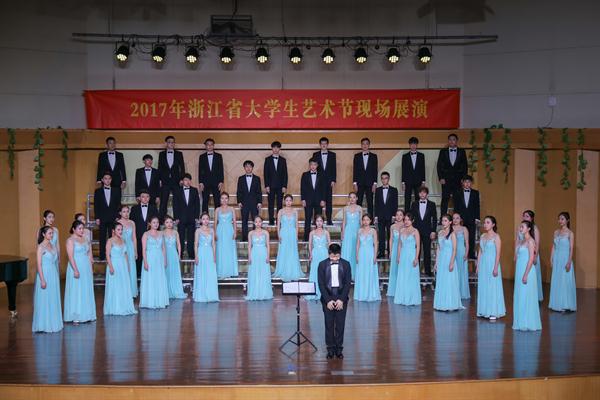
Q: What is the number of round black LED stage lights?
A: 10